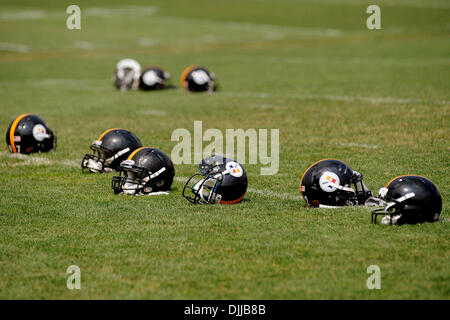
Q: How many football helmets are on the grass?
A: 9